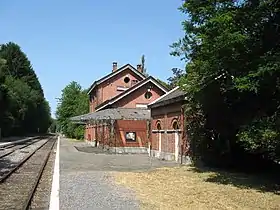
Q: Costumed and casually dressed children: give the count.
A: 0